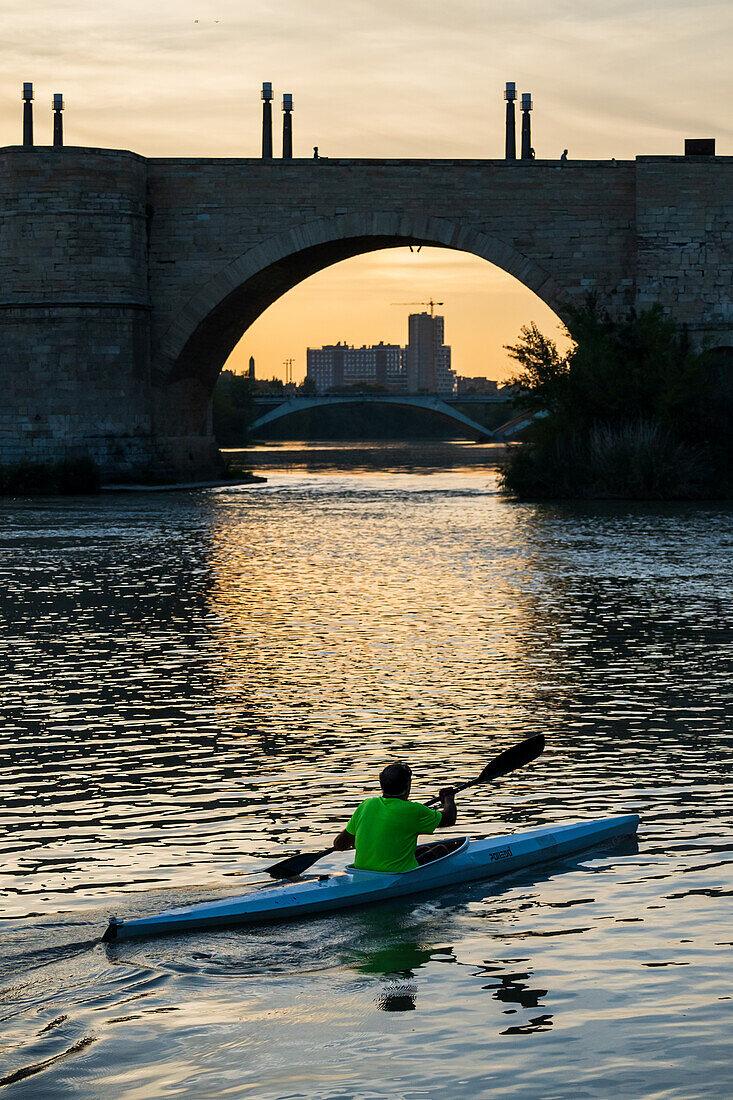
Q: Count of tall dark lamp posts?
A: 6